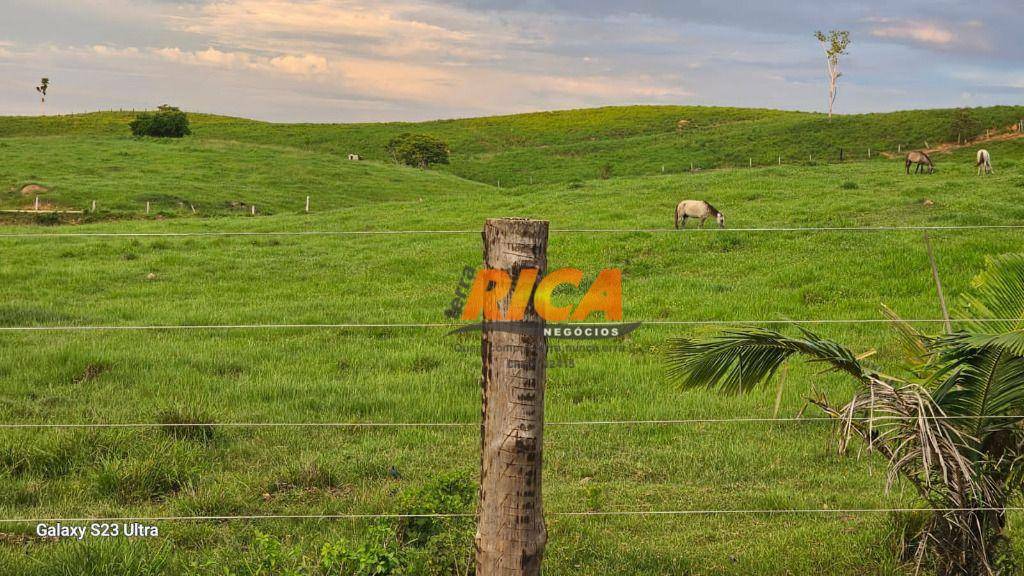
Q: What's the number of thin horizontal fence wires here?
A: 4